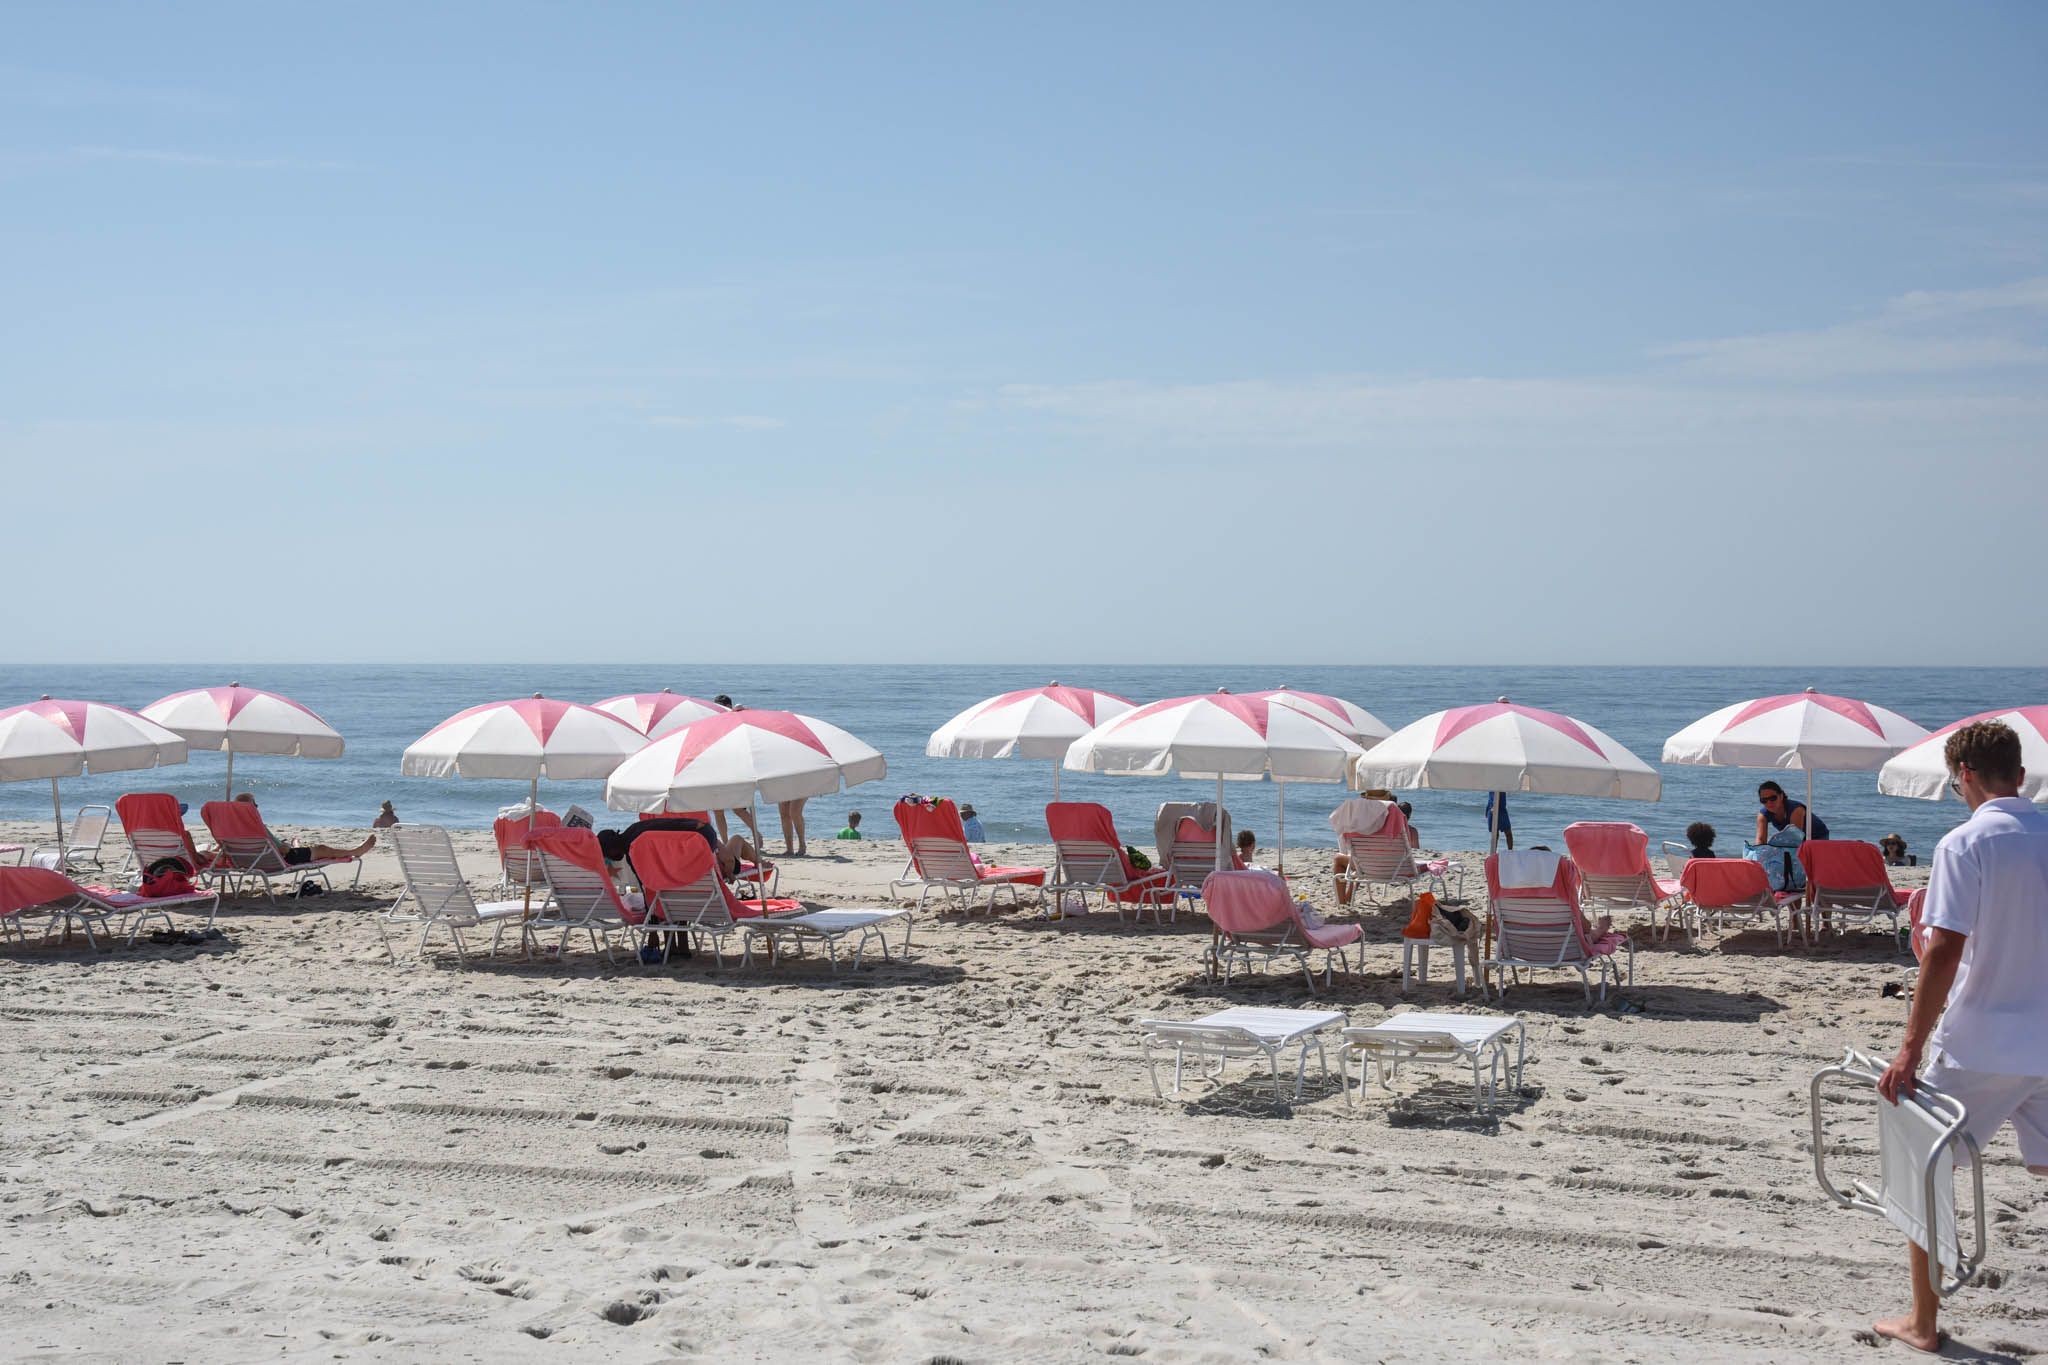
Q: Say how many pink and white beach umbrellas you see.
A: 11